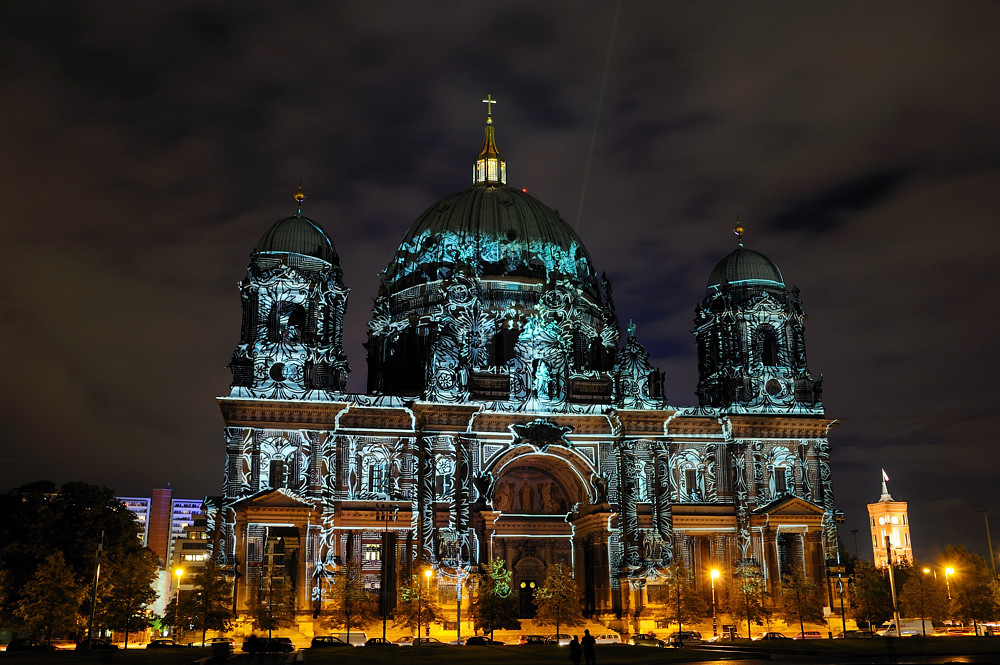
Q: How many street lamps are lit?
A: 5